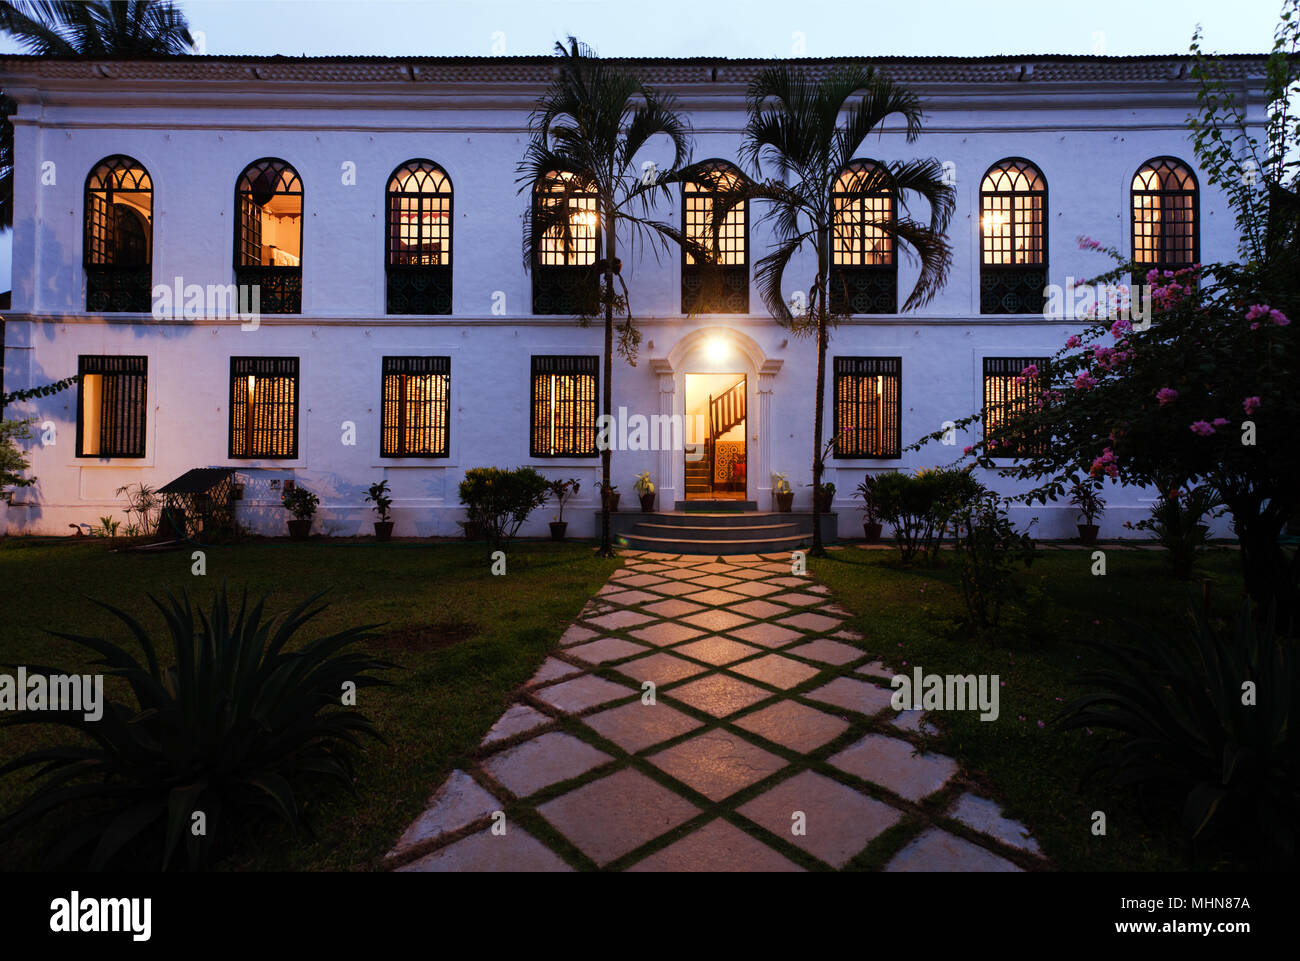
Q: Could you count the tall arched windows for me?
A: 8